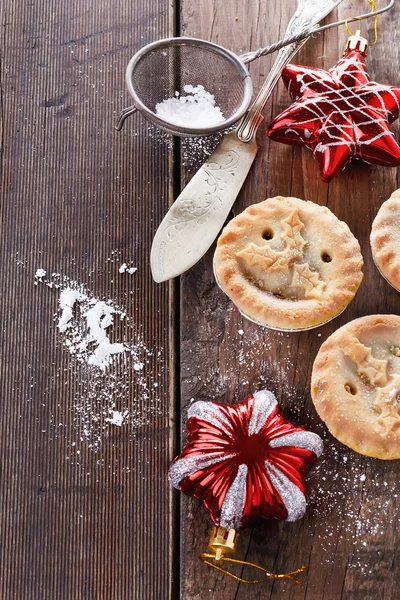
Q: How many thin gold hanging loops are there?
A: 2